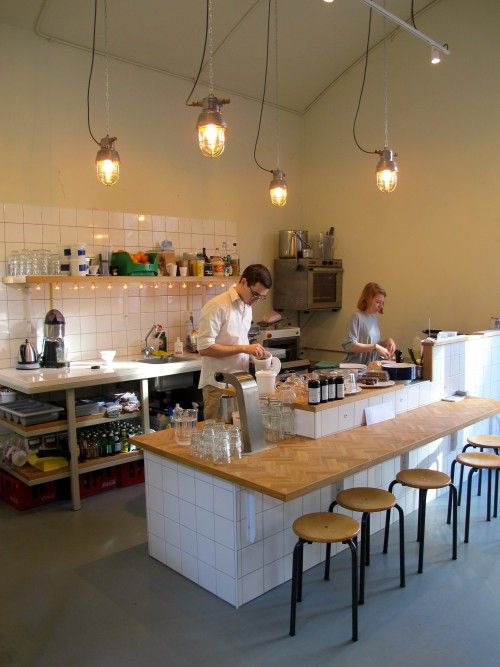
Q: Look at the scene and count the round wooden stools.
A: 5